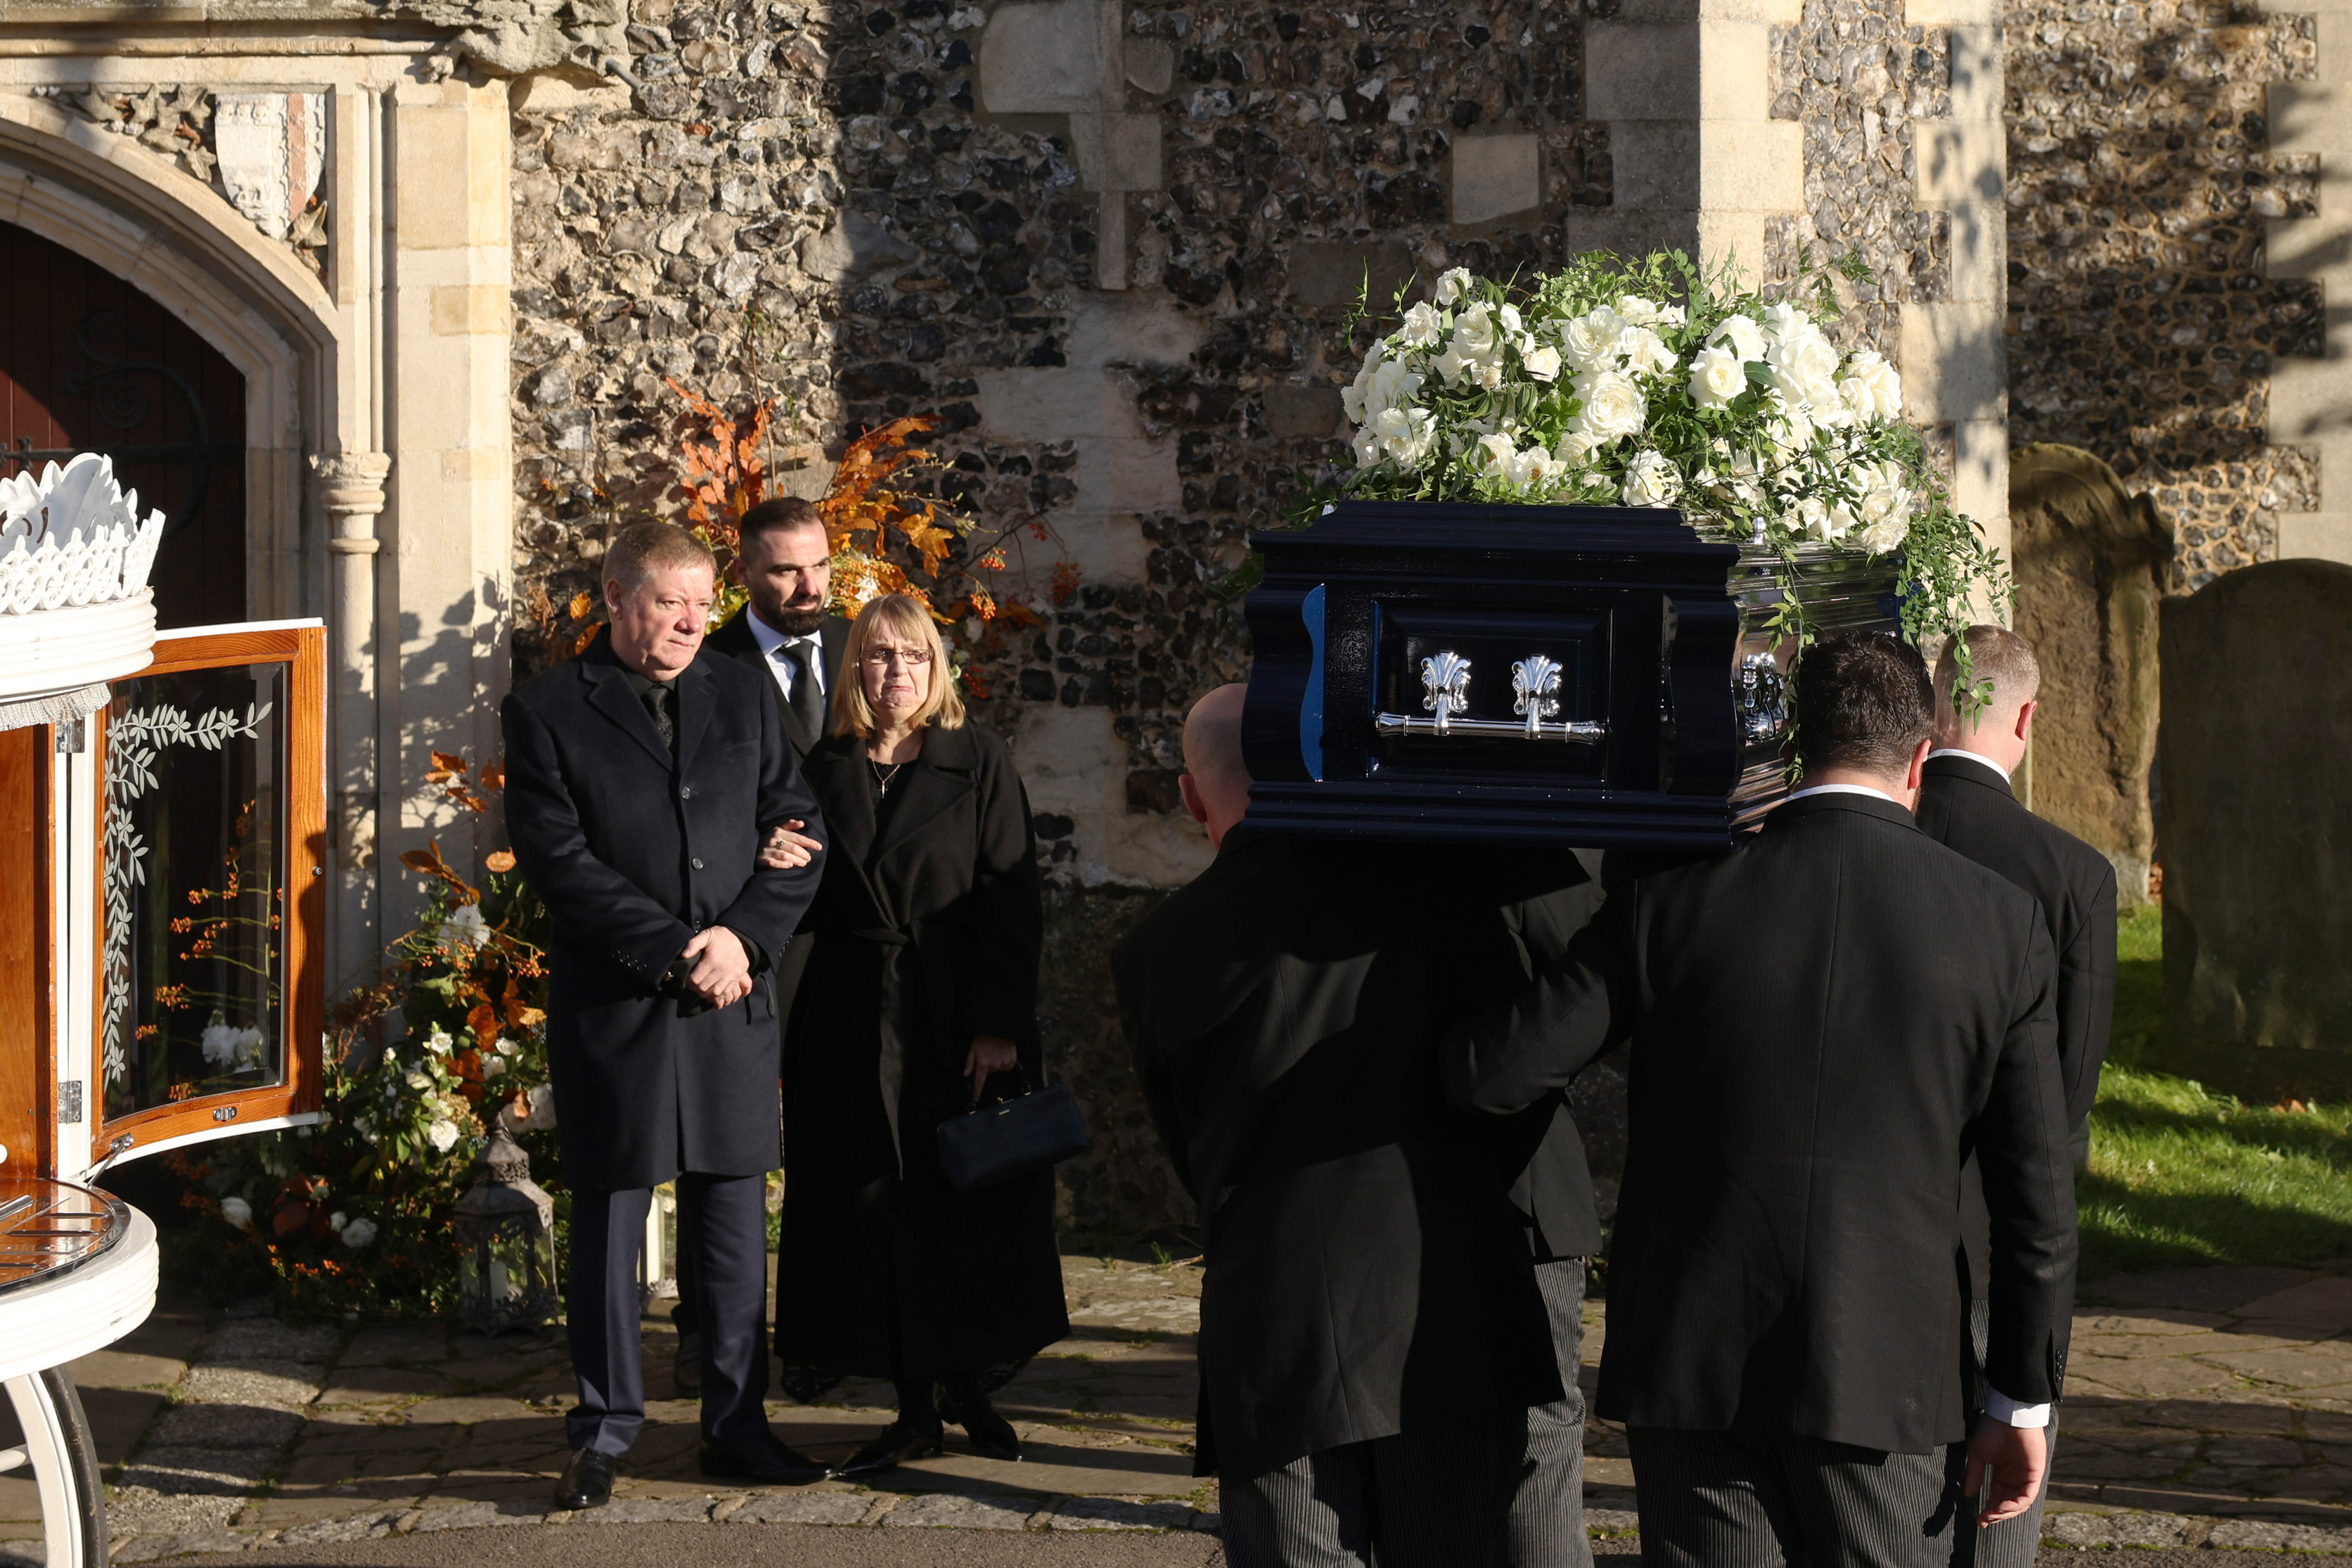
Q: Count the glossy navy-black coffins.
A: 1